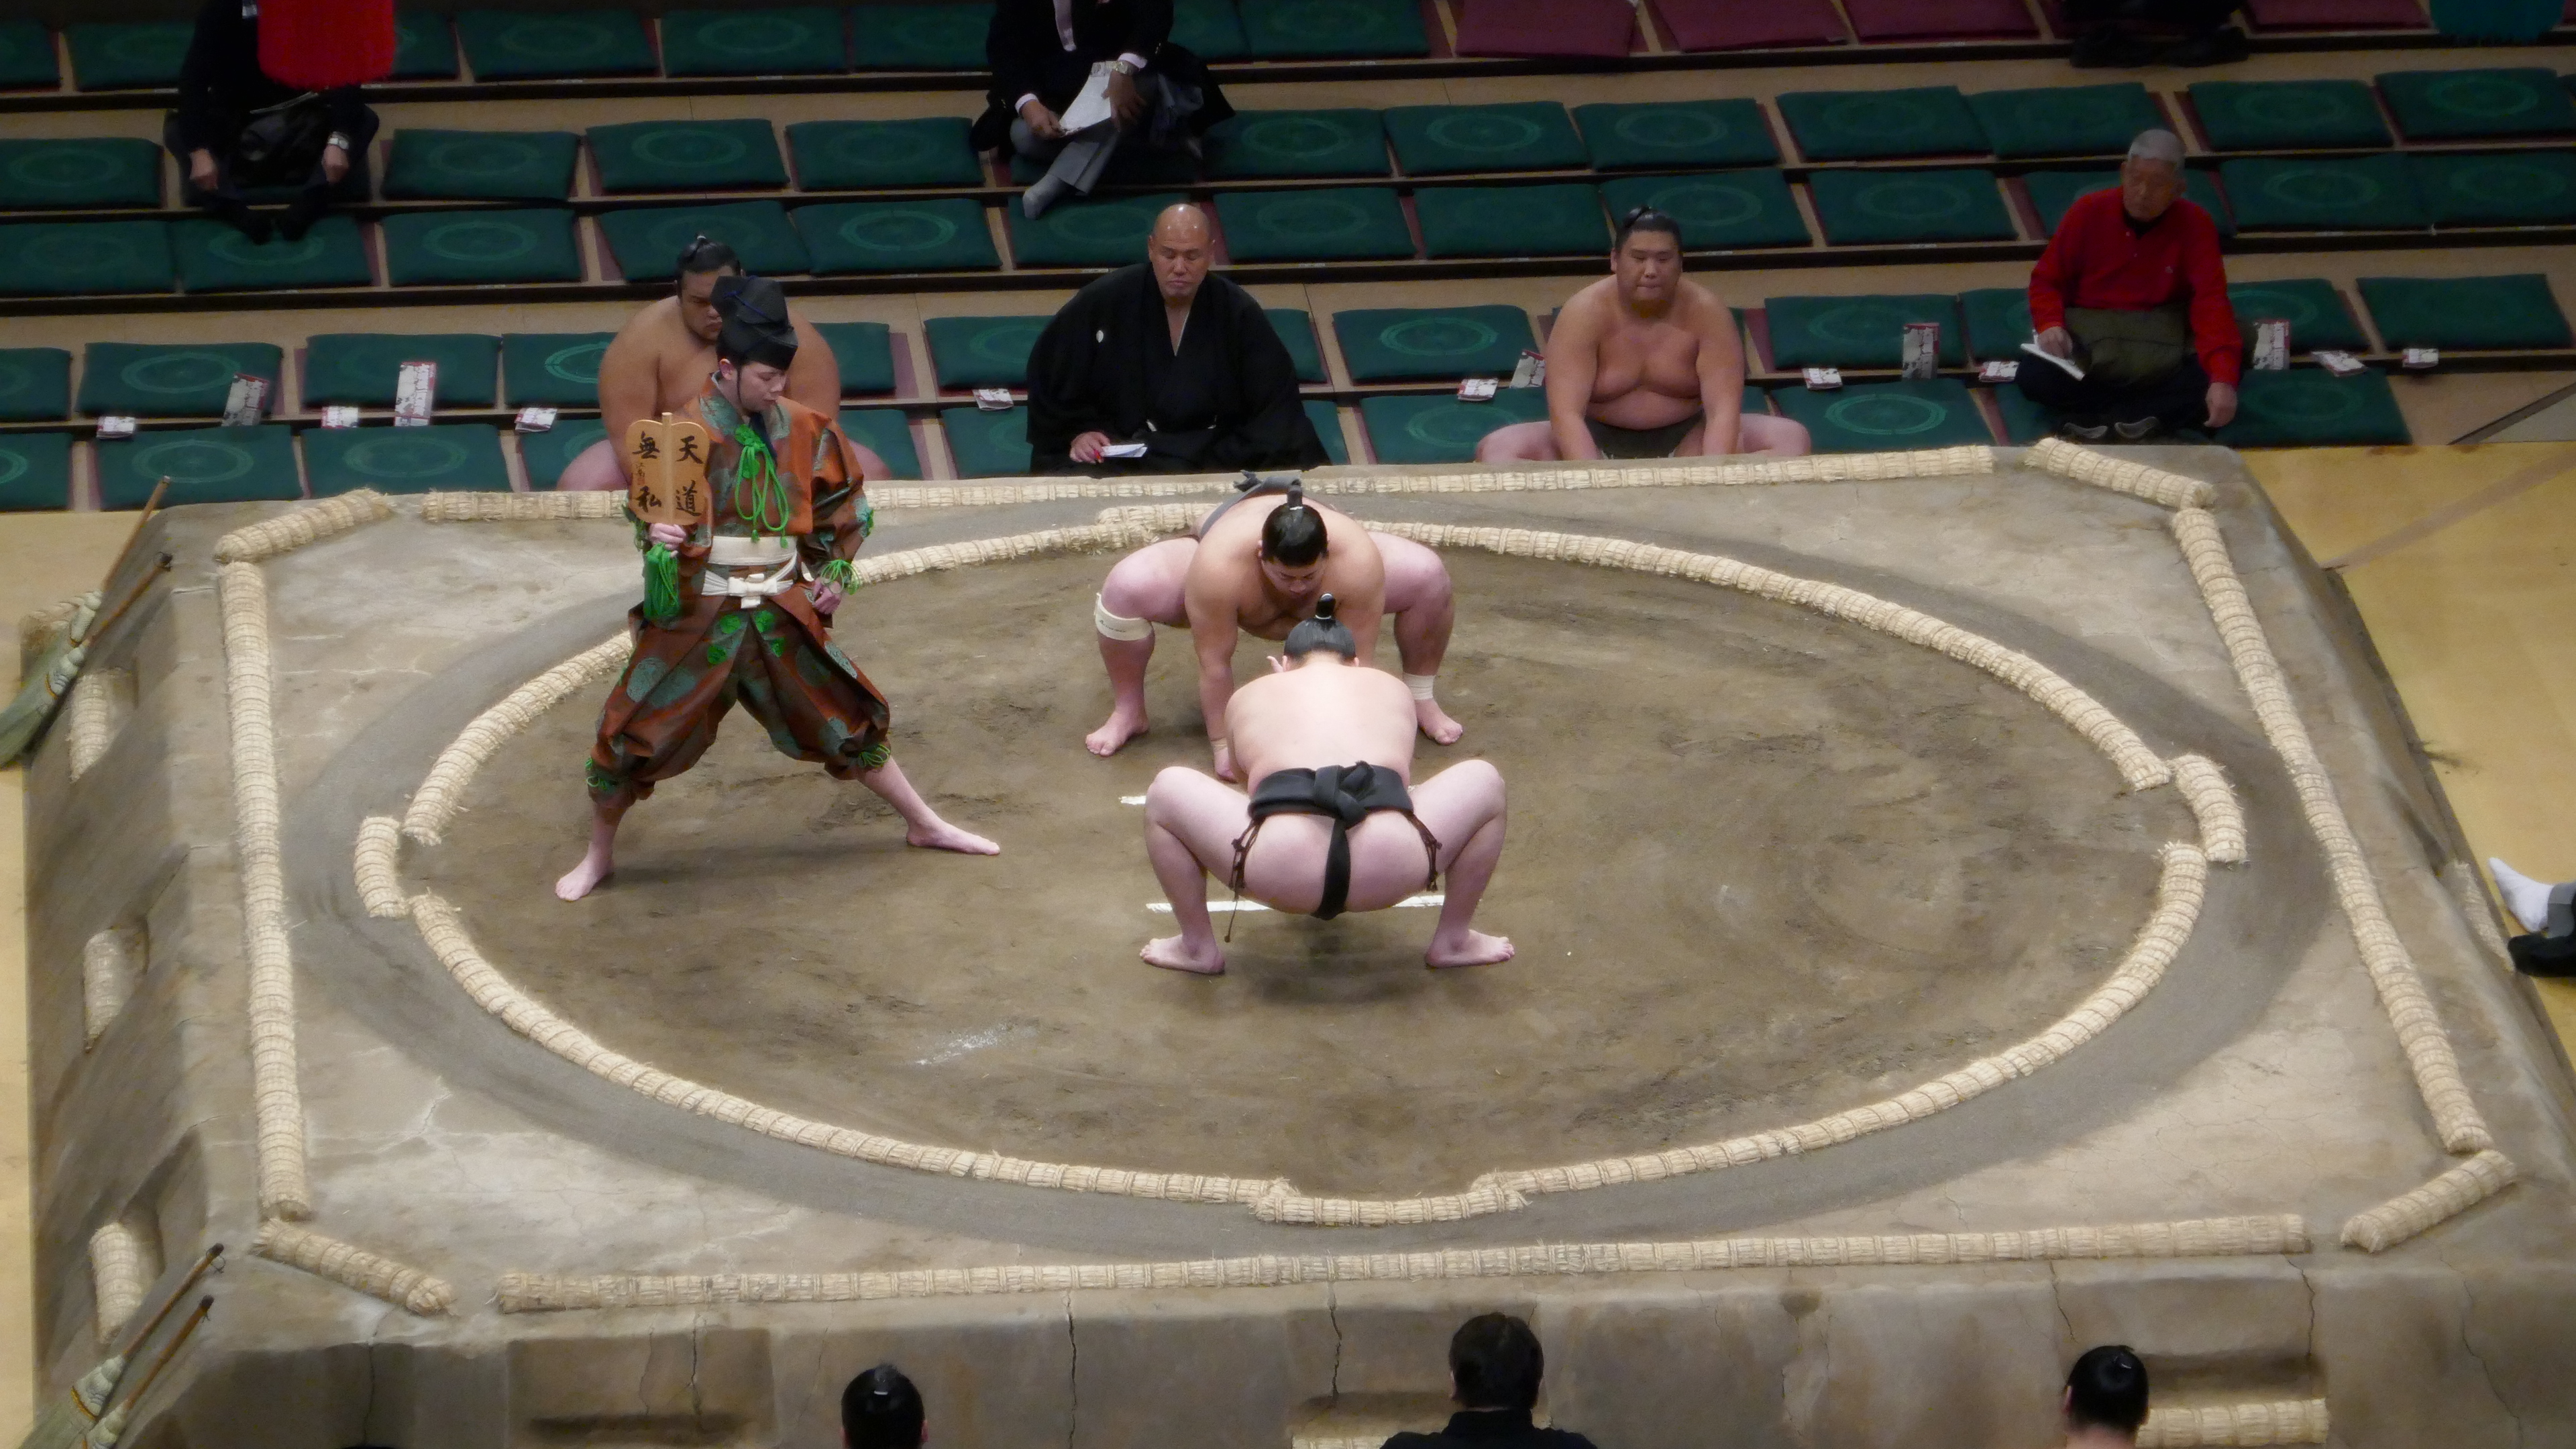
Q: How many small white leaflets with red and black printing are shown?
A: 14